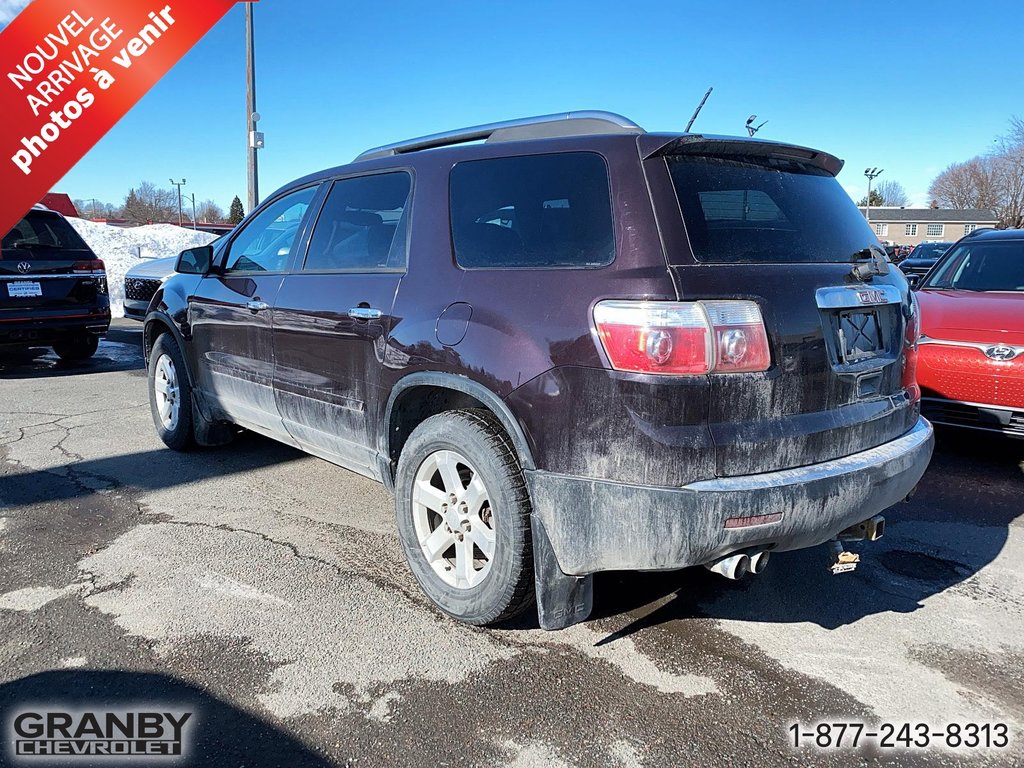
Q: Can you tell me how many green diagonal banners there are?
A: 0